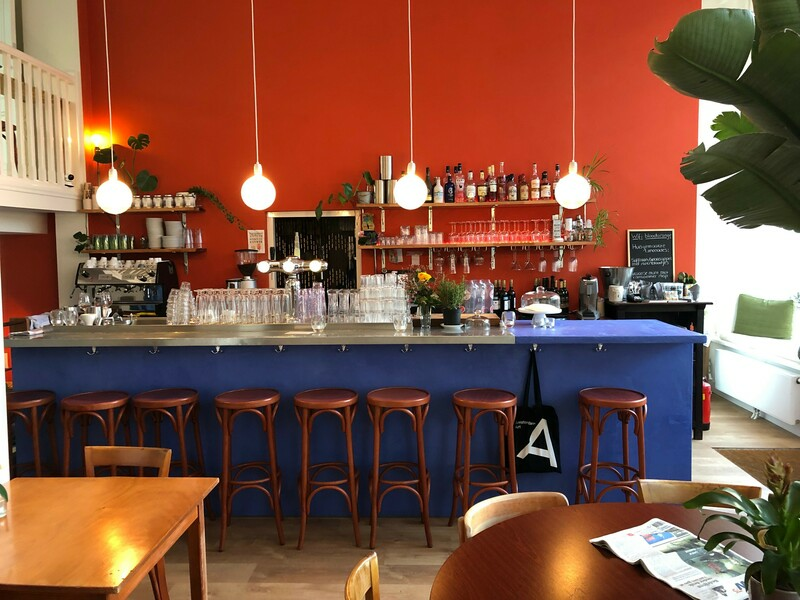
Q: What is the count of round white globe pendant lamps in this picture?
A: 4